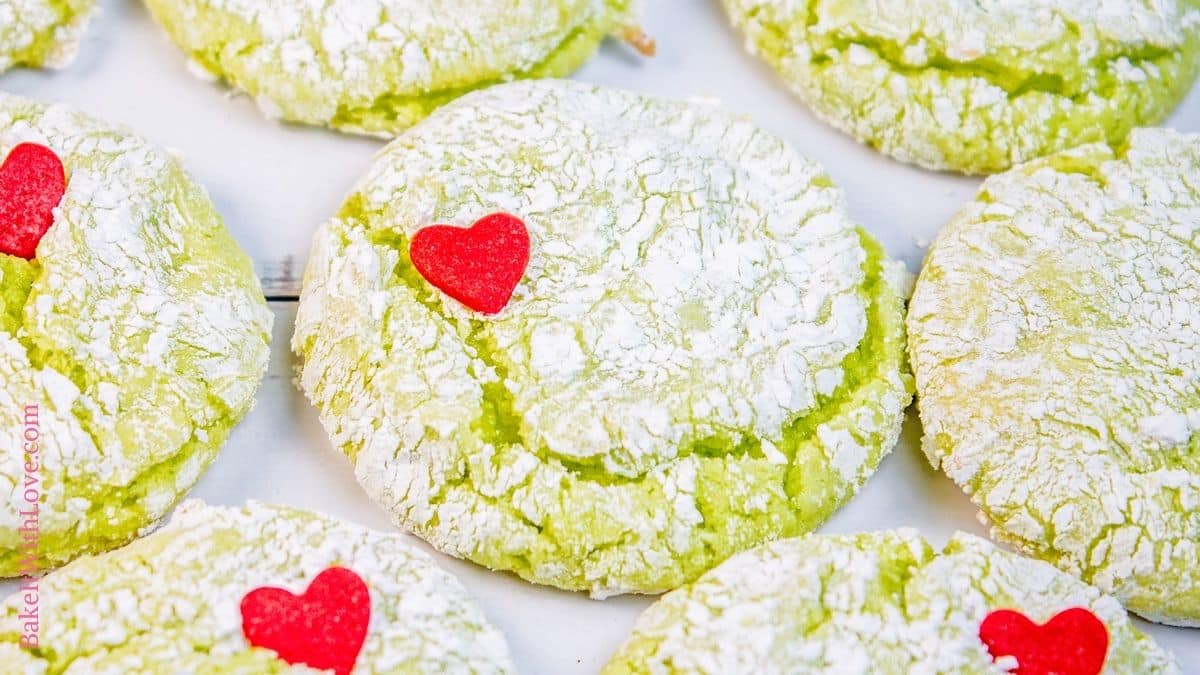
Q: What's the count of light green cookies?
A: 8